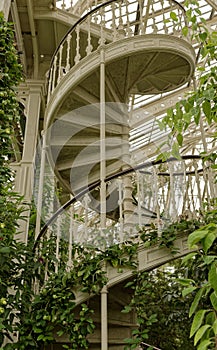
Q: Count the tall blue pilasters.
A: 0